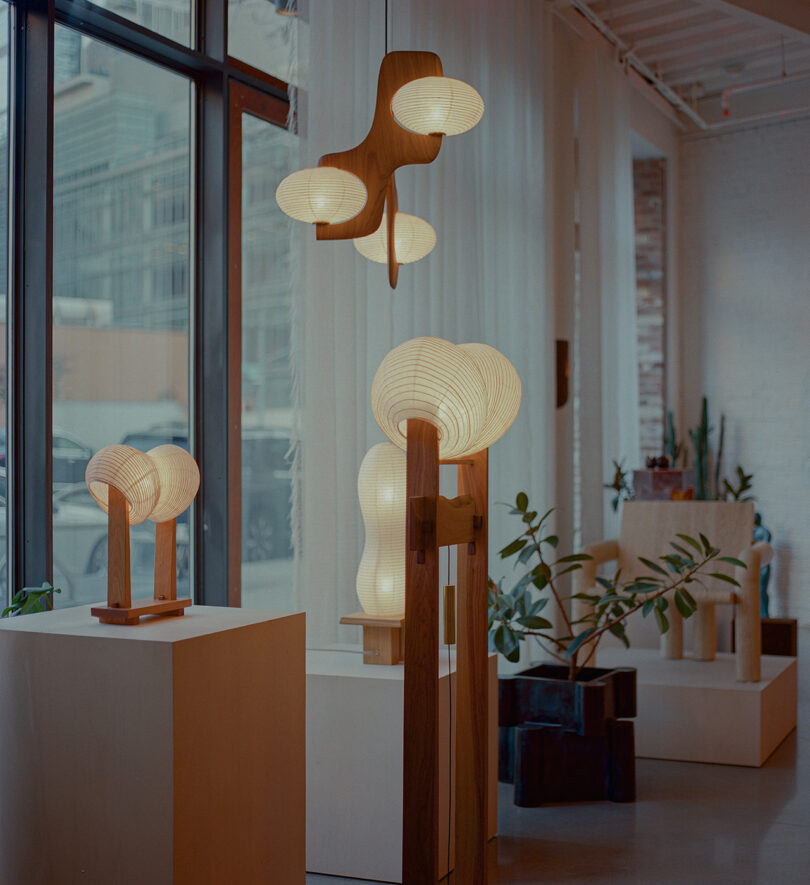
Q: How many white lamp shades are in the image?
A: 8